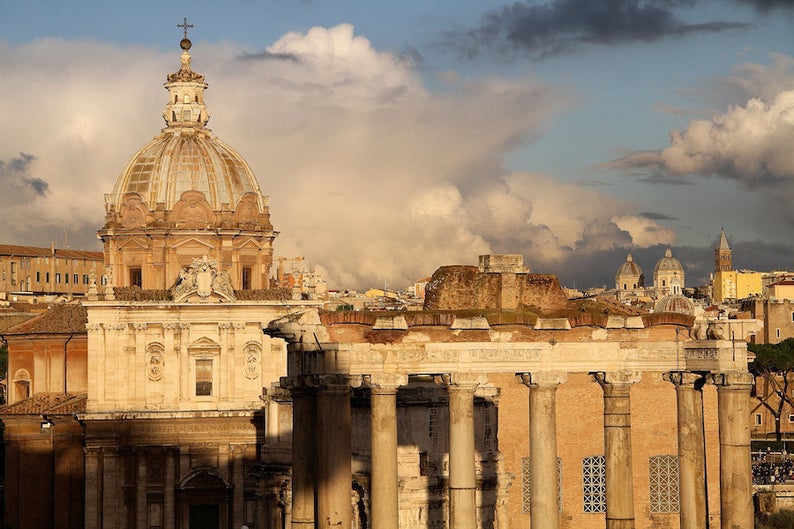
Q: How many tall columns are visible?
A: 8